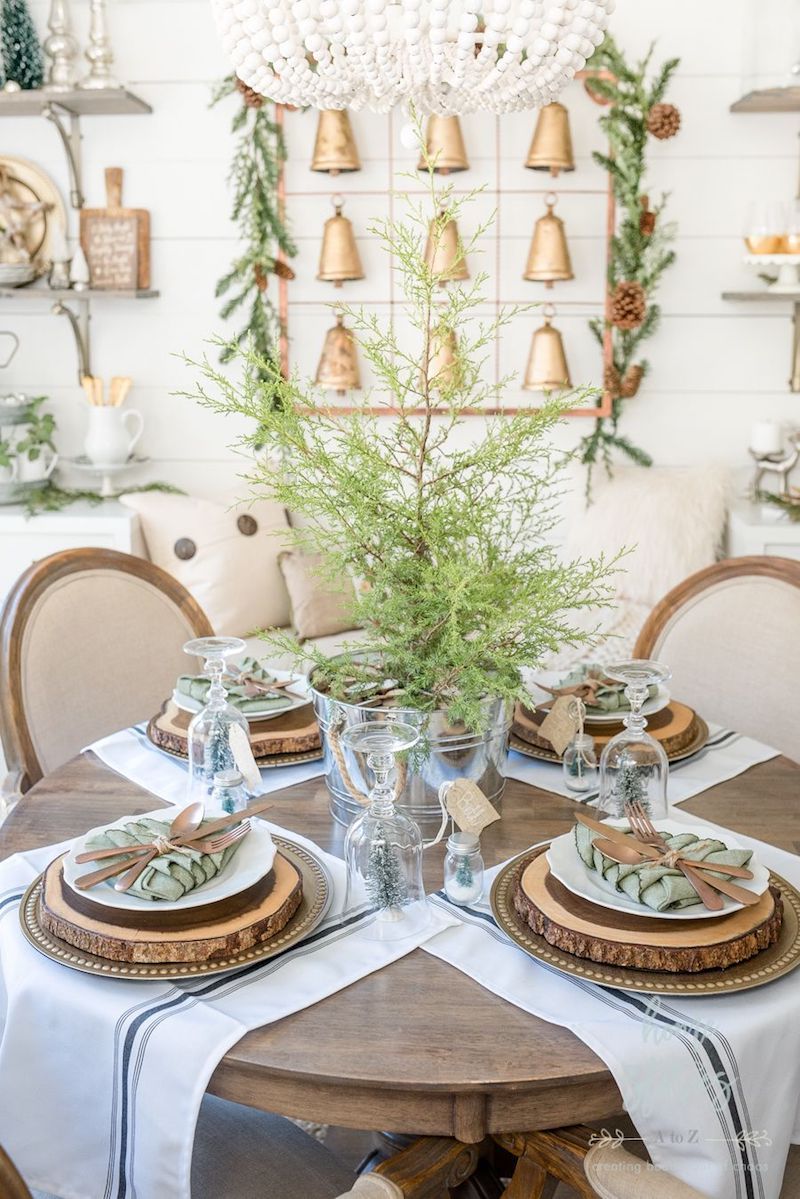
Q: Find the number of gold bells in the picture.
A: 9